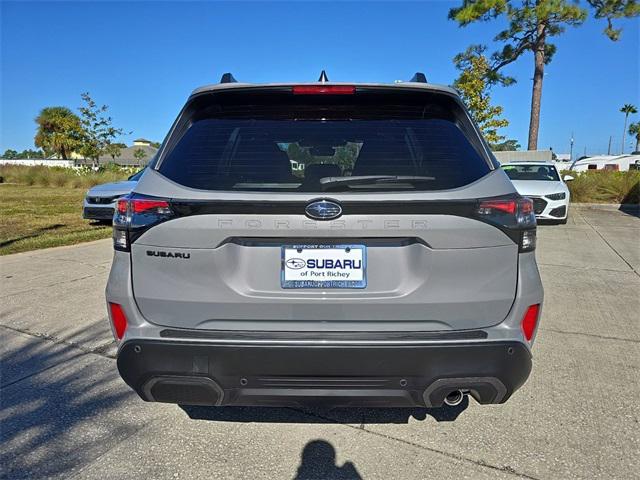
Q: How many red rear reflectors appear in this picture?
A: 2